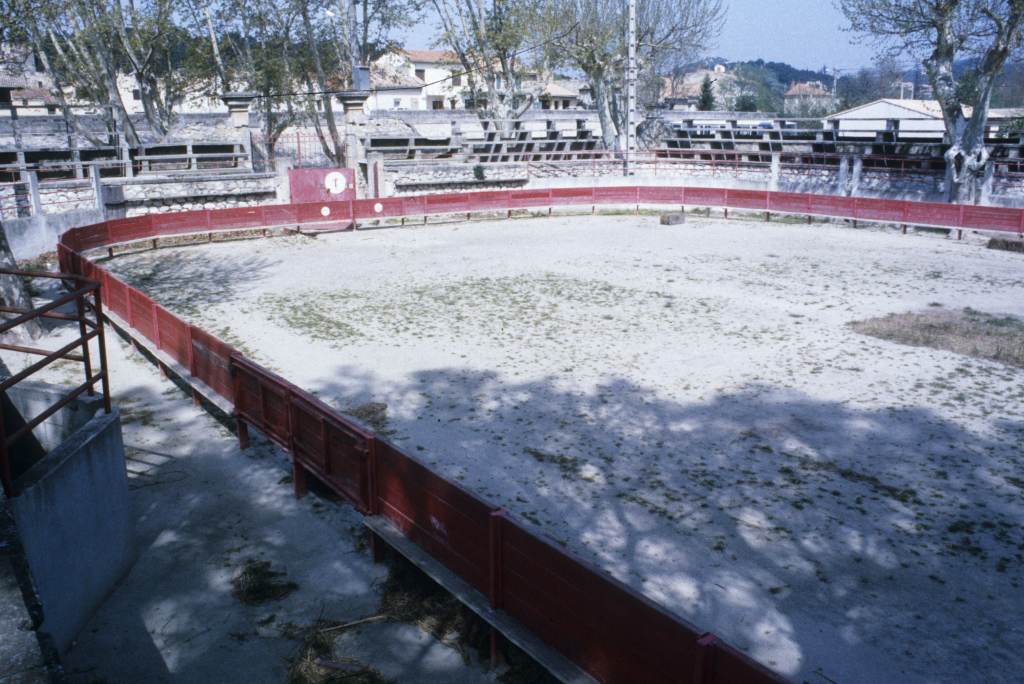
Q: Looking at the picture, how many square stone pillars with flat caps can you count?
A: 2